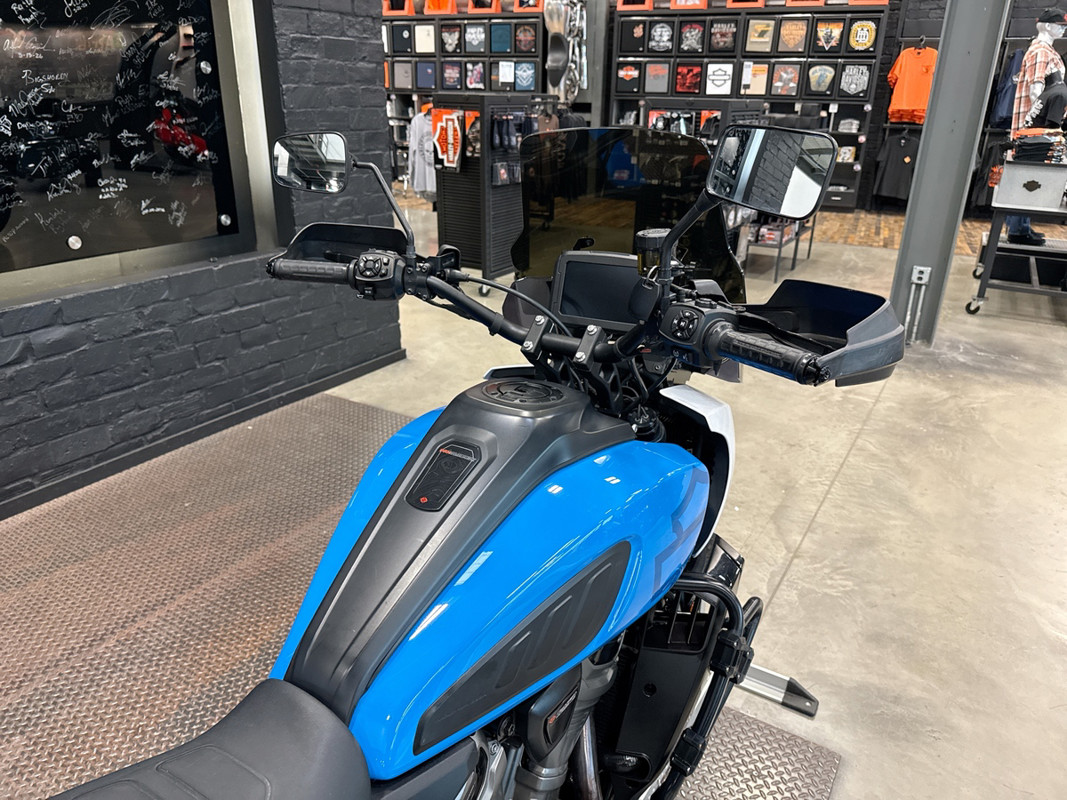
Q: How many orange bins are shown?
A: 9